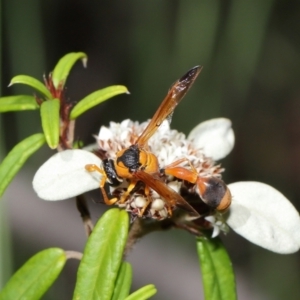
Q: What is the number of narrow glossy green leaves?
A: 11